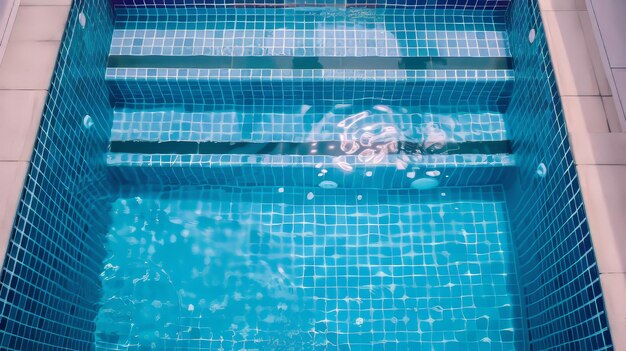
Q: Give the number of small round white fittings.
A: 4